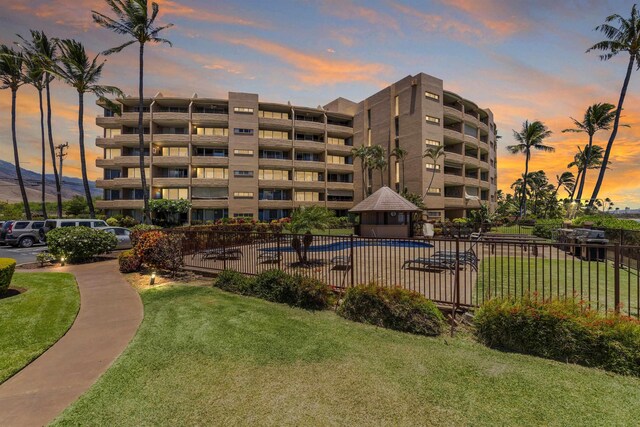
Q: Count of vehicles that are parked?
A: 4